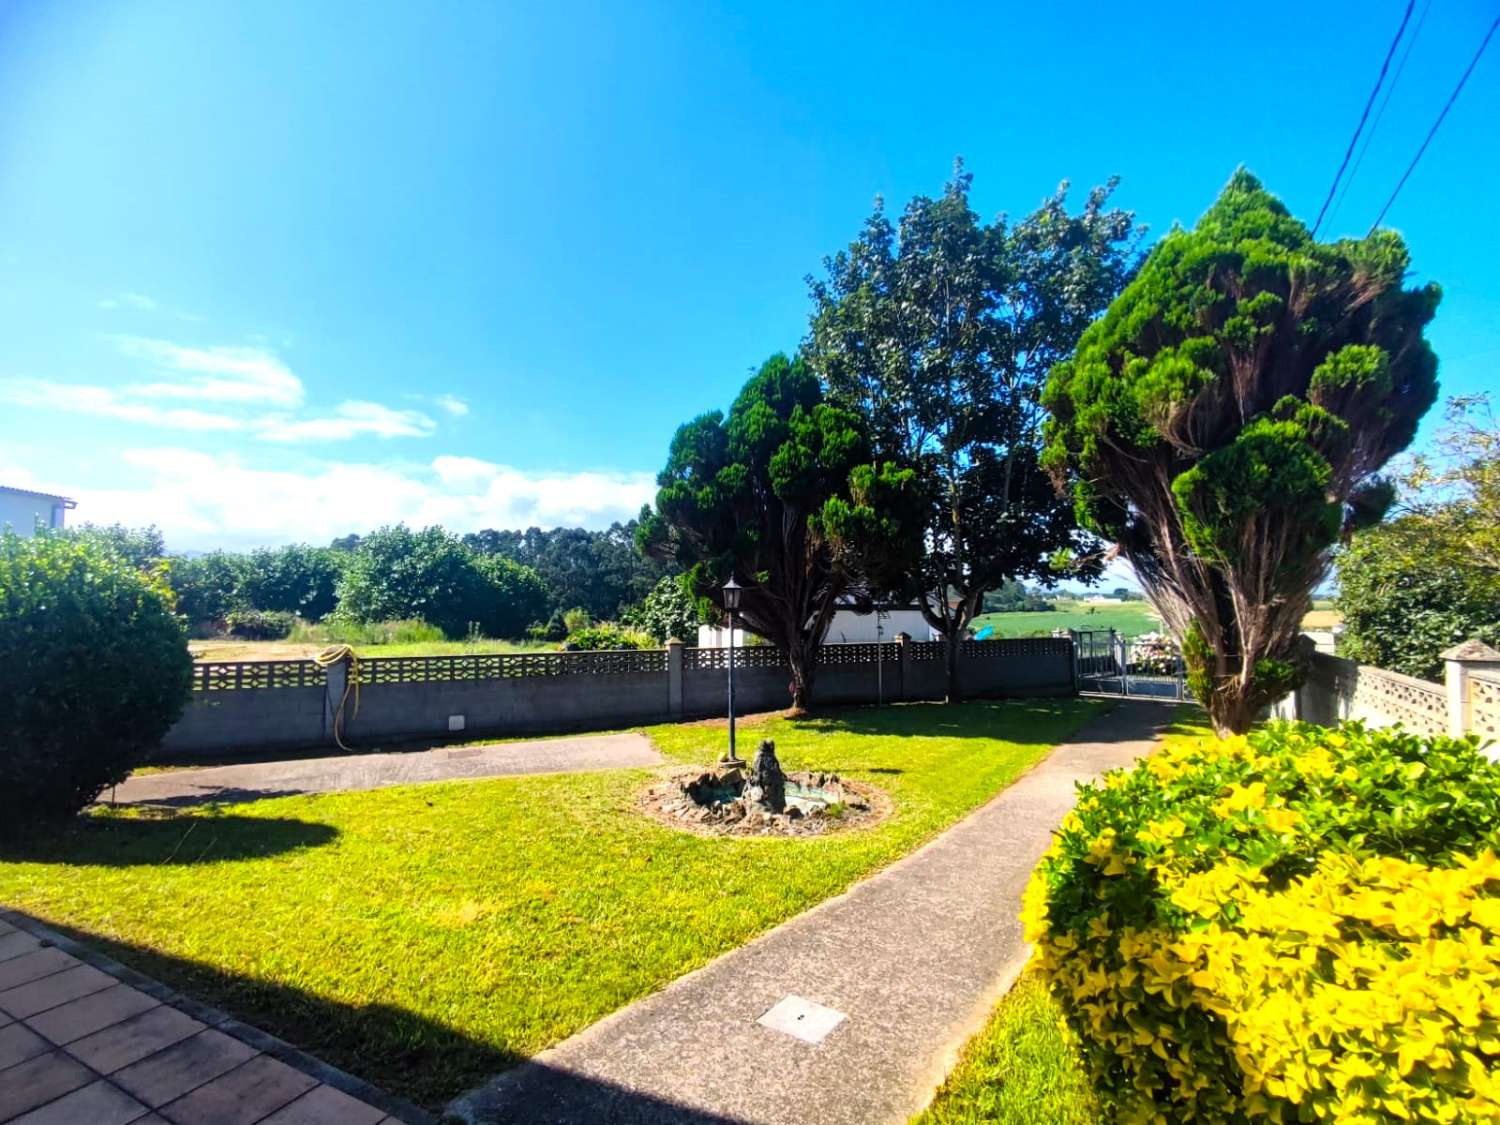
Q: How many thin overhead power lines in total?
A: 3